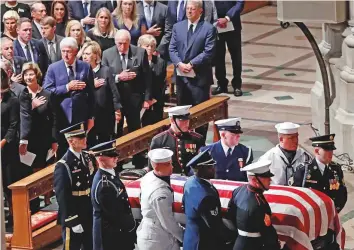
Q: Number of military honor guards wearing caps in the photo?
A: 9